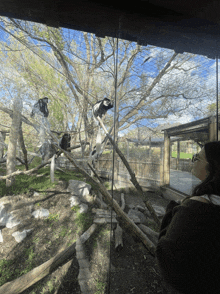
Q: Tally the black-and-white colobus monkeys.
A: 3